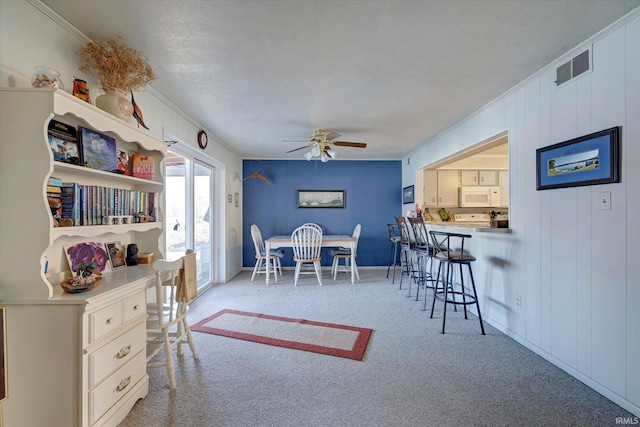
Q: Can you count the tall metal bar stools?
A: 4